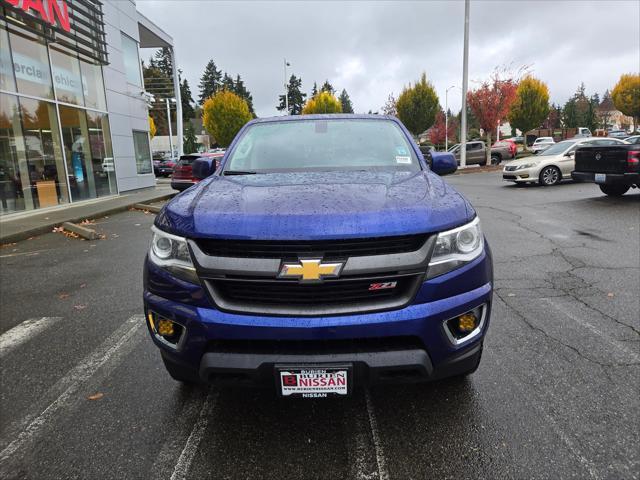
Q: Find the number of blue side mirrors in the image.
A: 2